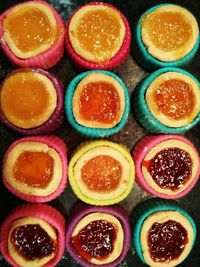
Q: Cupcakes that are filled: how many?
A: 12